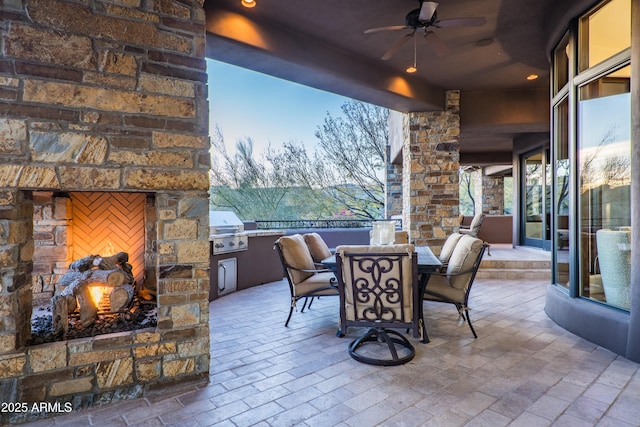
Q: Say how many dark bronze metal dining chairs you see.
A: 6